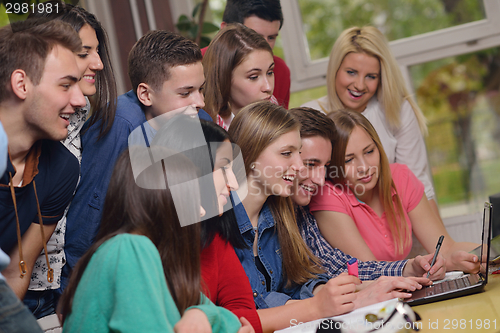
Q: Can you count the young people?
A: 11